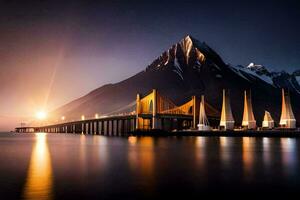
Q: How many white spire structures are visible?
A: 5